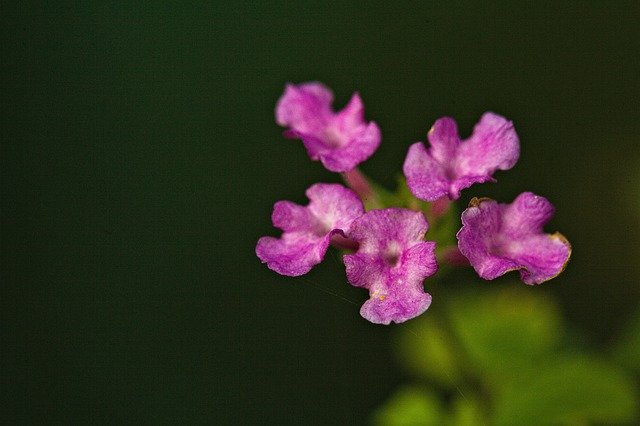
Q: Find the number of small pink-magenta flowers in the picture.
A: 5